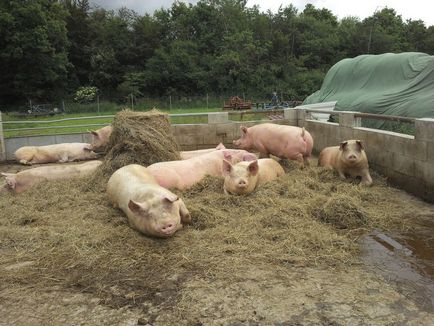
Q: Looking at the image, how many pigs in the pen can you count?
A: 9